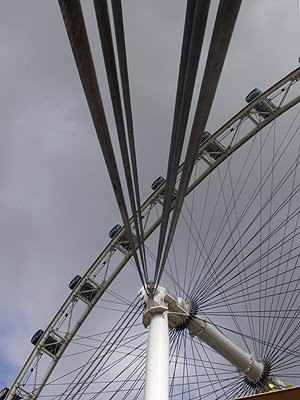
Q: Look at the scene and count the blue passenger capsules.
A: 7